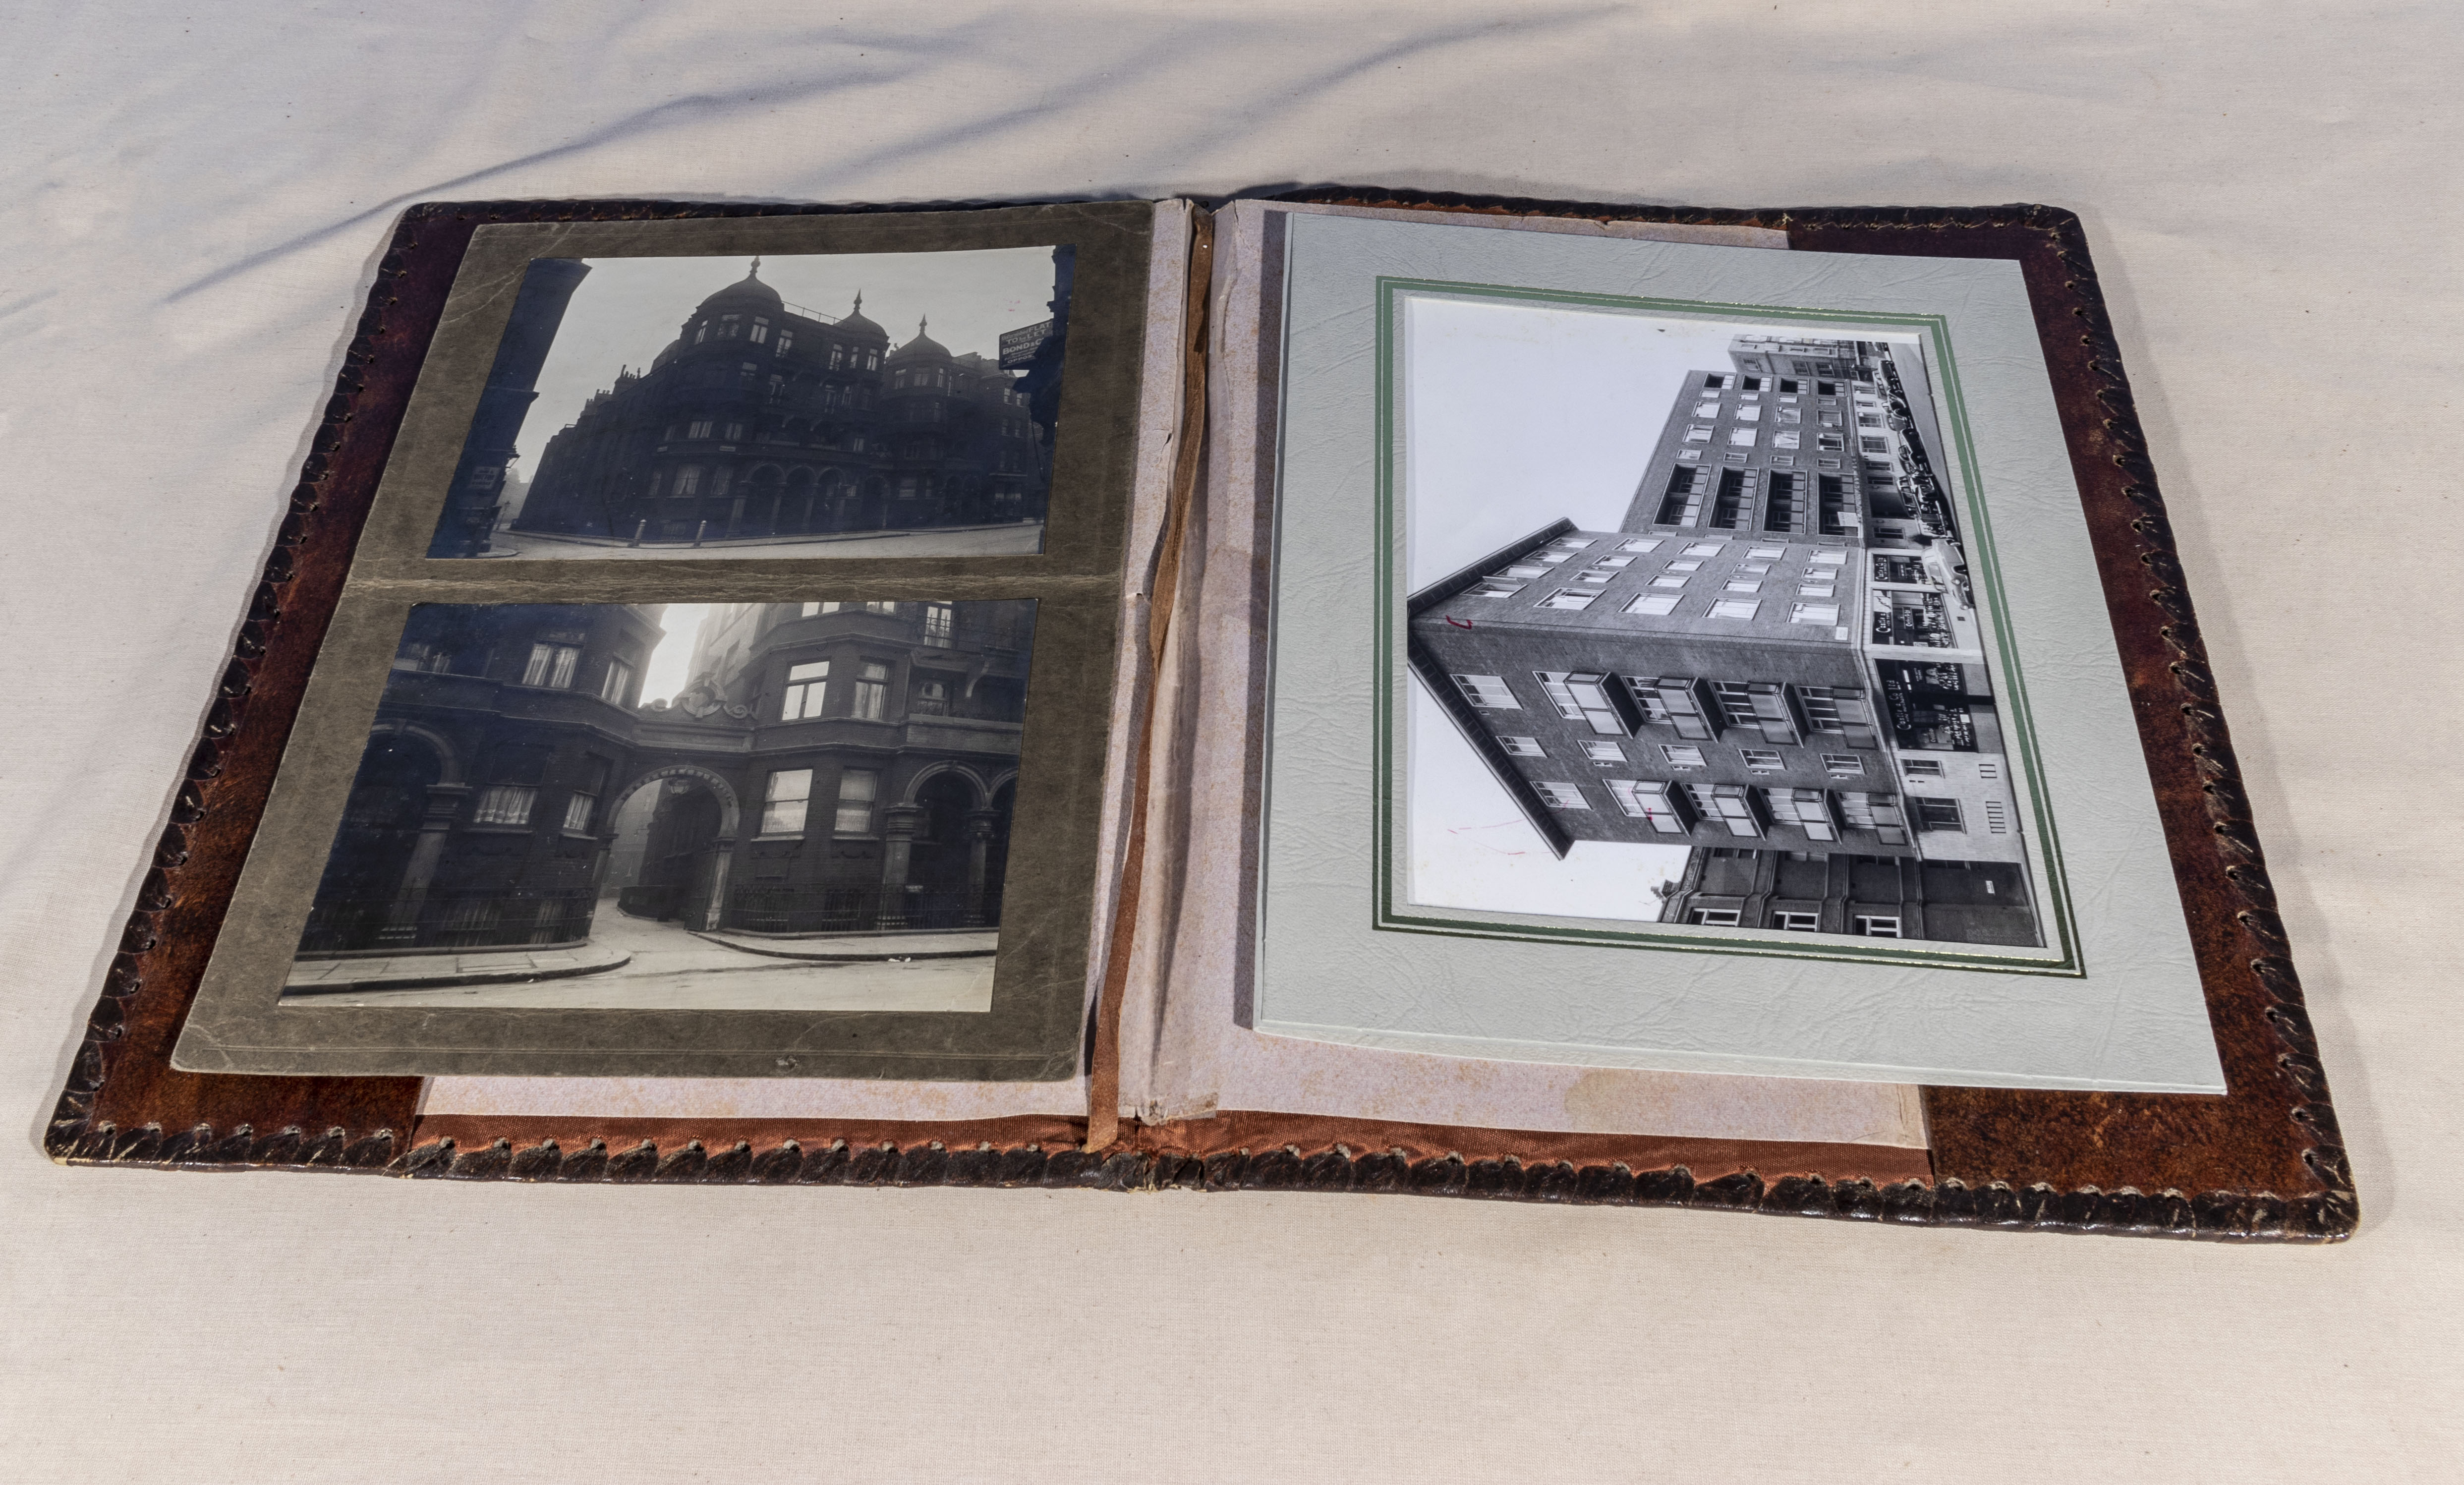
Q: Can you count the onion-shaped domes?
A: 3